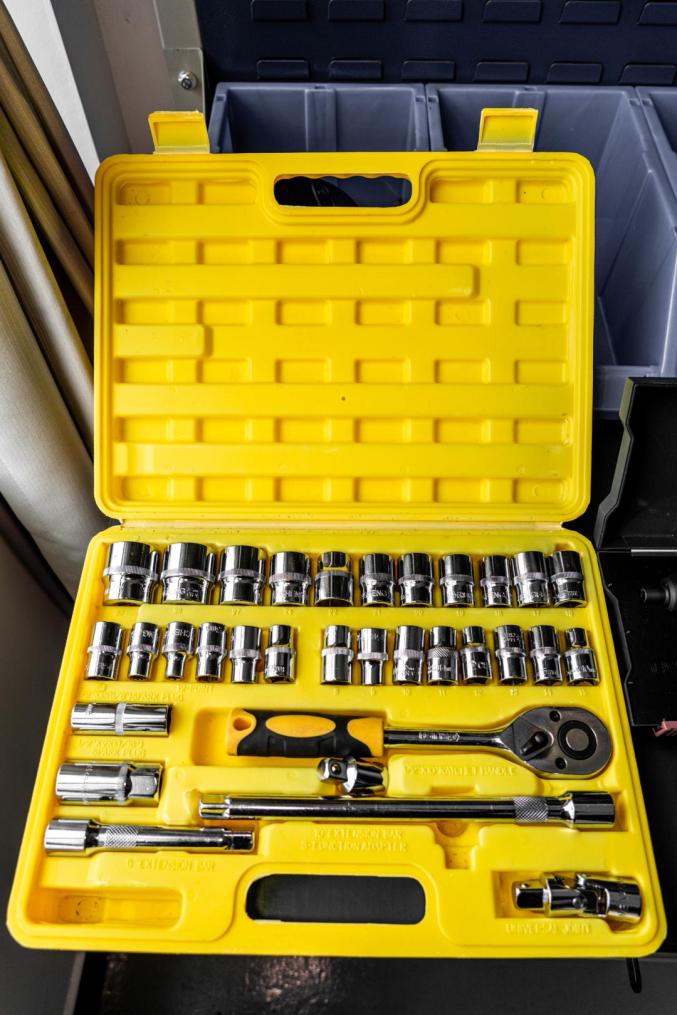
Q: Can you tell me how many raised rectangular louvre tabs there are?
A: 12